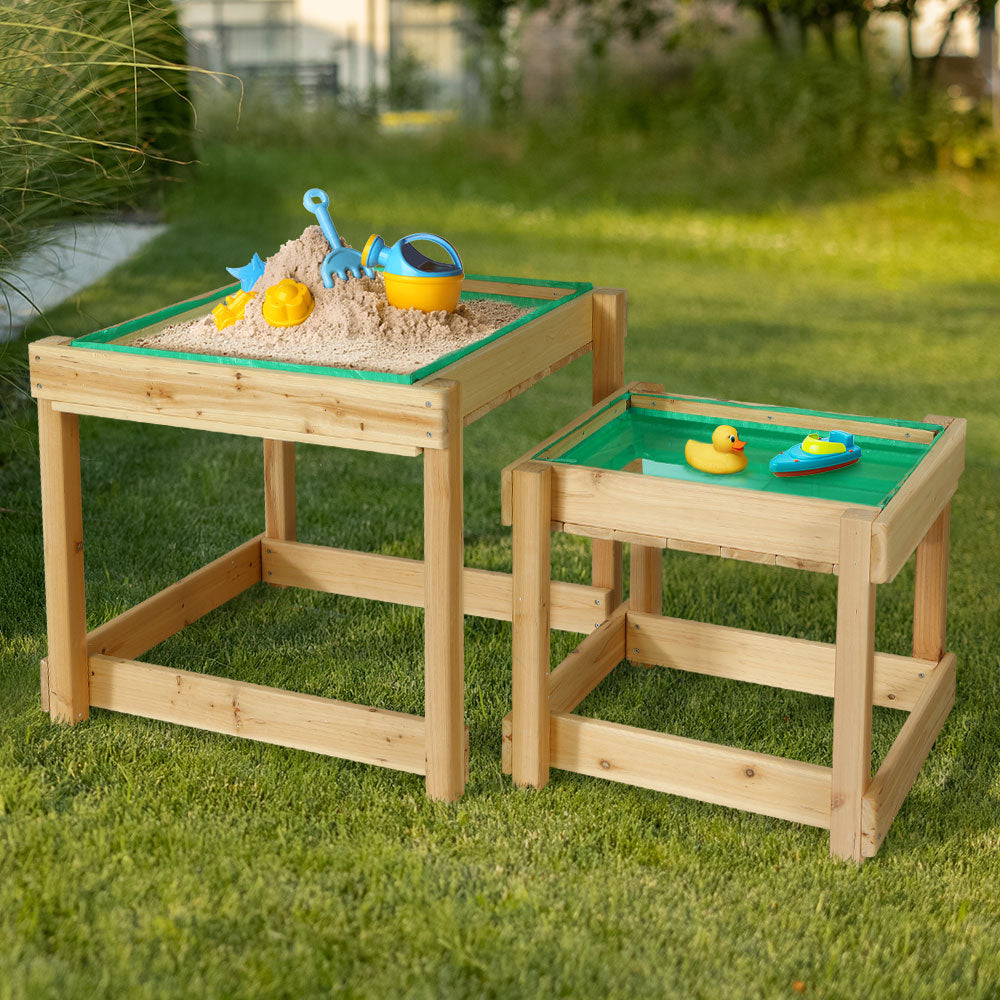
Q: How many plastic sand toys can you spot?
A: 5